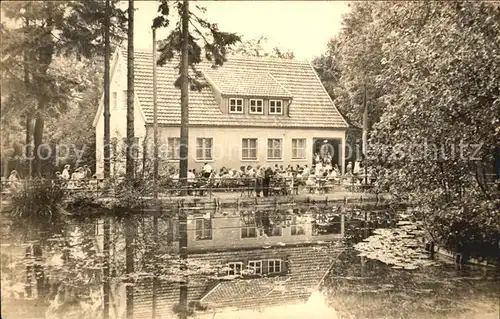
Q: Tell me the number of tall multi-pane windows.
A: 5